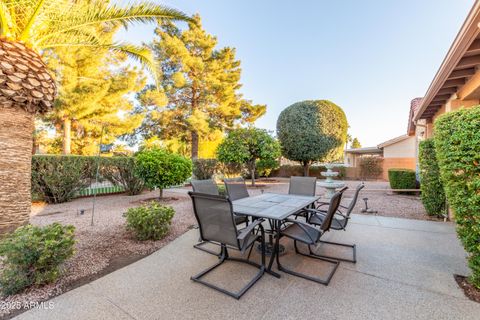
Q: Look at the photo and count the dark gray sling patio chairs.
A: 6